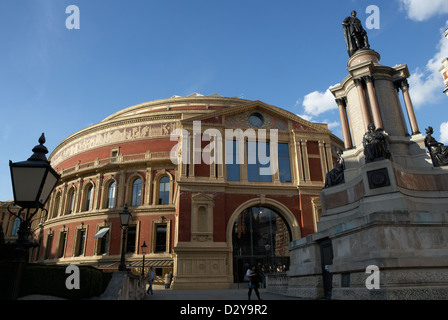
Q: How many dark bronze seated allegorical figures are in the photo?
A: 3